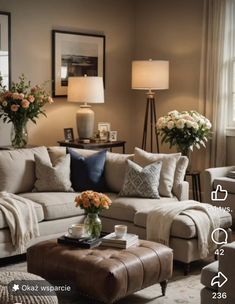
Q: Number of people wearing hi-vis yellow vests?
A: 0